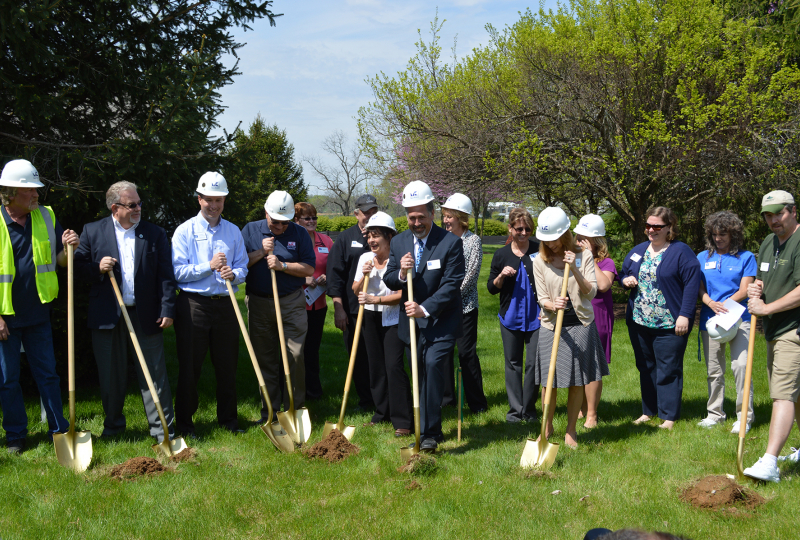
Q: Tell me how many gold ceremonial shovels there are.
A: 8